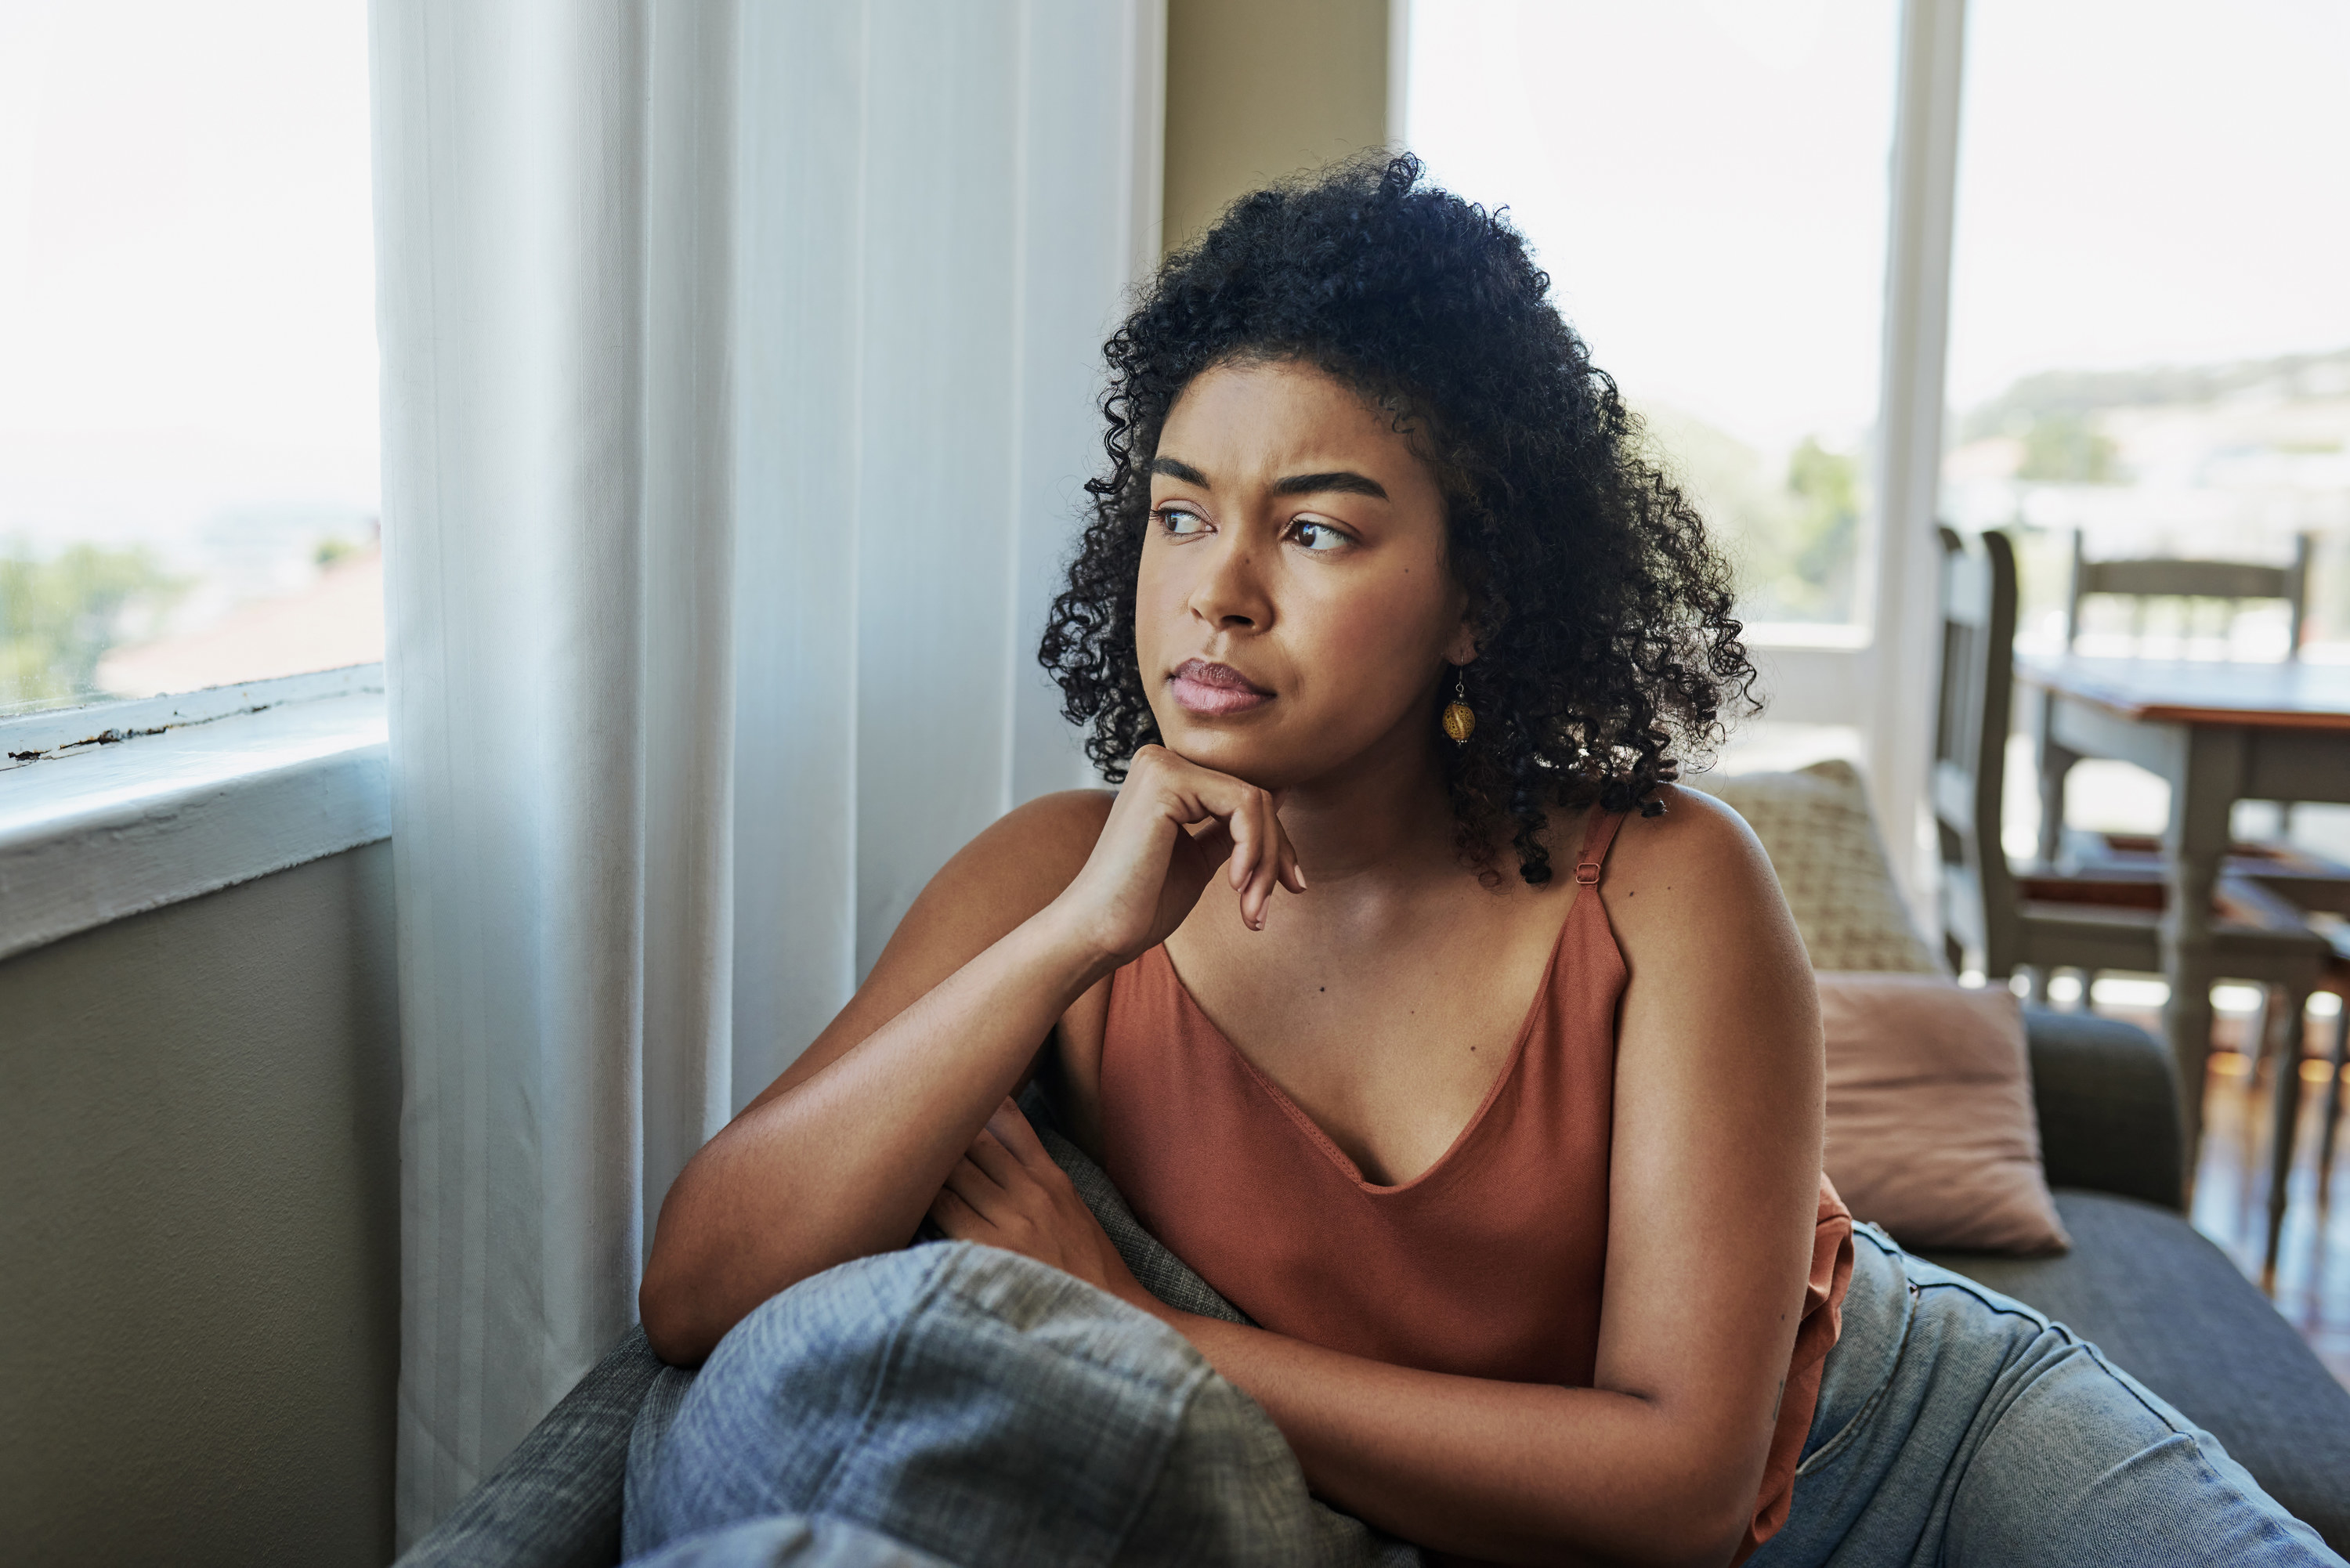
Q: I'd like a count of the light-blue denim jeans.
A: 1